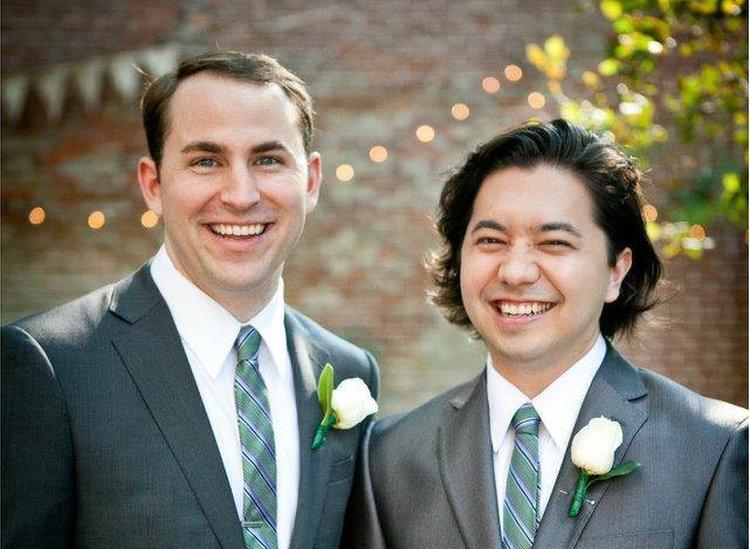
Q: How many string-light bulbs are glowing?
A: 12